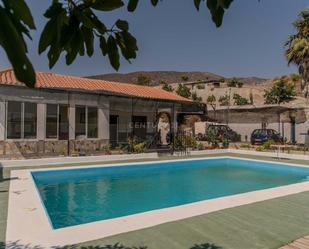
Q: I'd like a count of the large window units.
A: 3